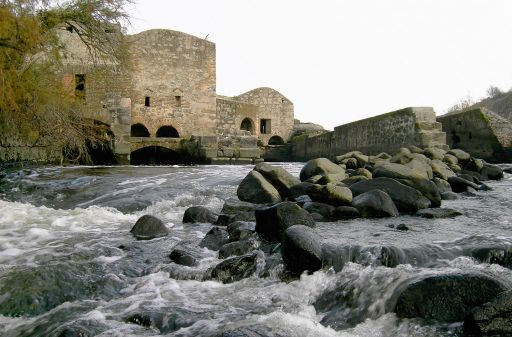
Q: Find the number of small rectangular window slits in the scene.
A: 2